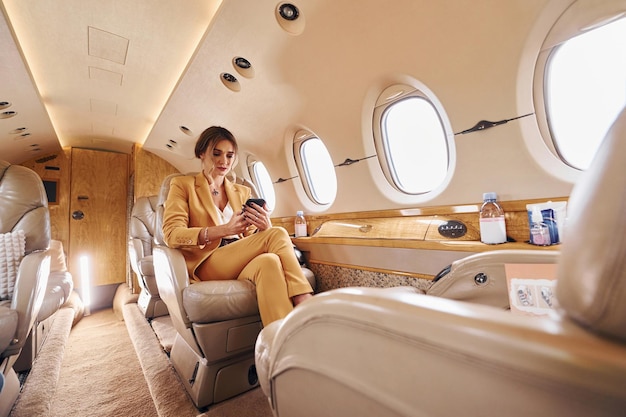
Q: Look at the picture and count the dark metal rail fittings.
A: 3